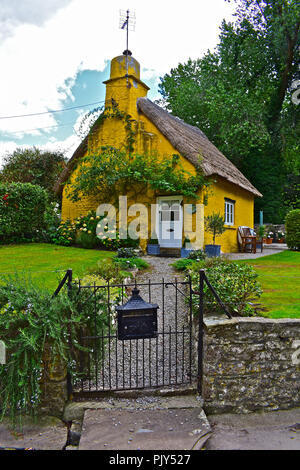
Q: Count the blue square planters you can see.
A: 3